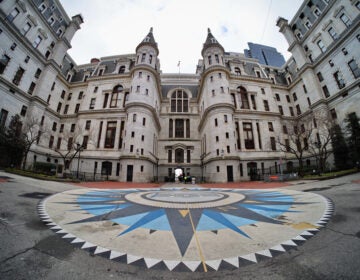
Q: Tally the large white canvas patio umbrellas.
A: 0